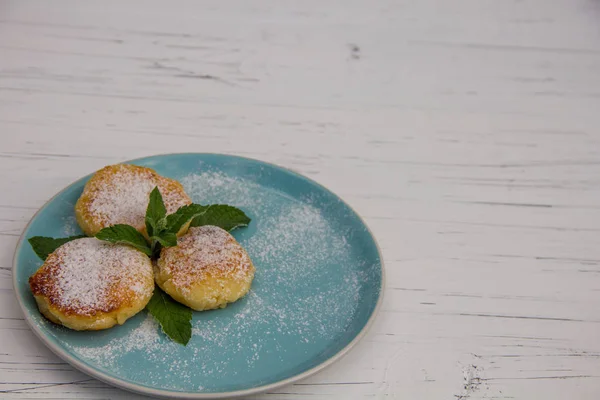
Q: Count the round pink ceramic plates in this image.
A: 0